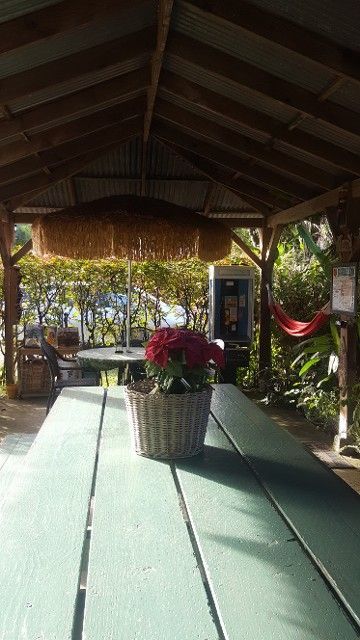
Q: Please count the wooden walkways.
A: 0